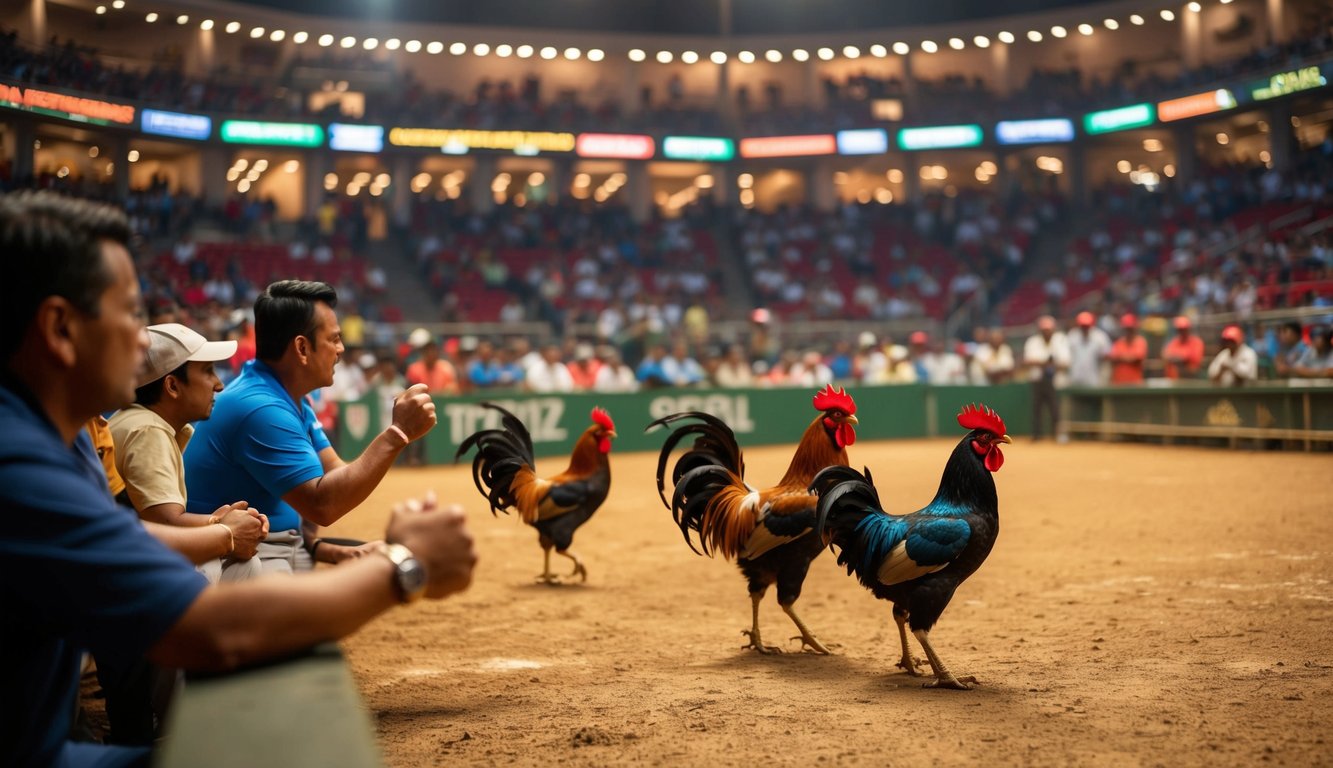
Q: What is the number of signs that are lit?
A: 14